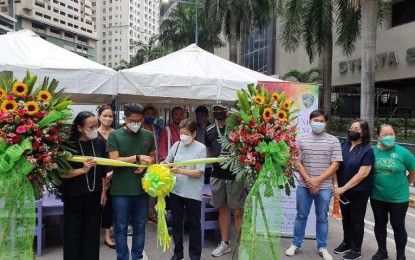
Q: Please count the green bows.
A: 2